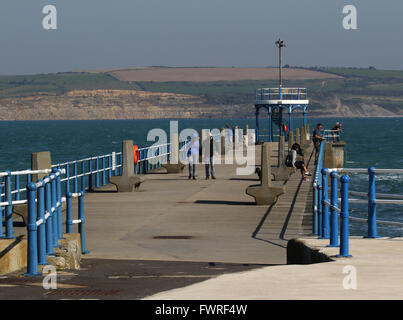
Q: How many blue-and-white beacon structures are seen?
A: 1